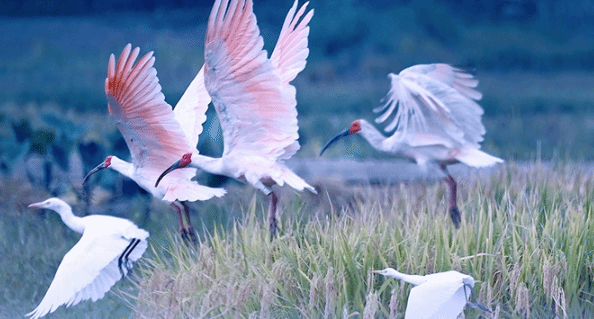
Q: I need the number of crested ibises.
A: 3